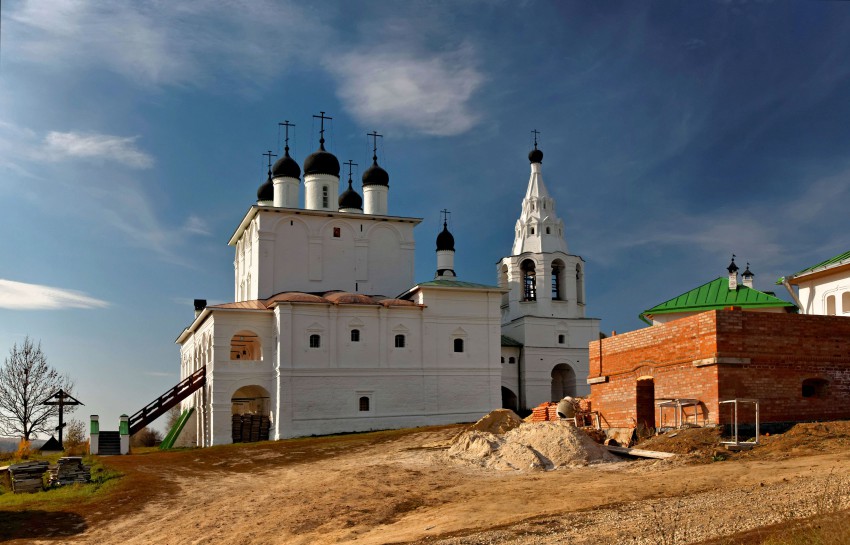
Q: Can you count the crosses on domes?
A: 7